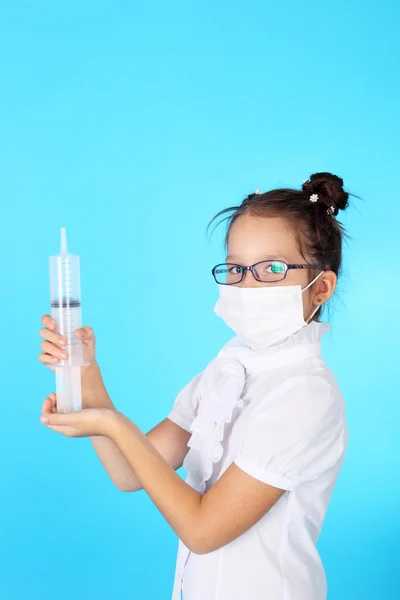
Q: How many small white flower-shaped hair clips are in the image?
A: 4